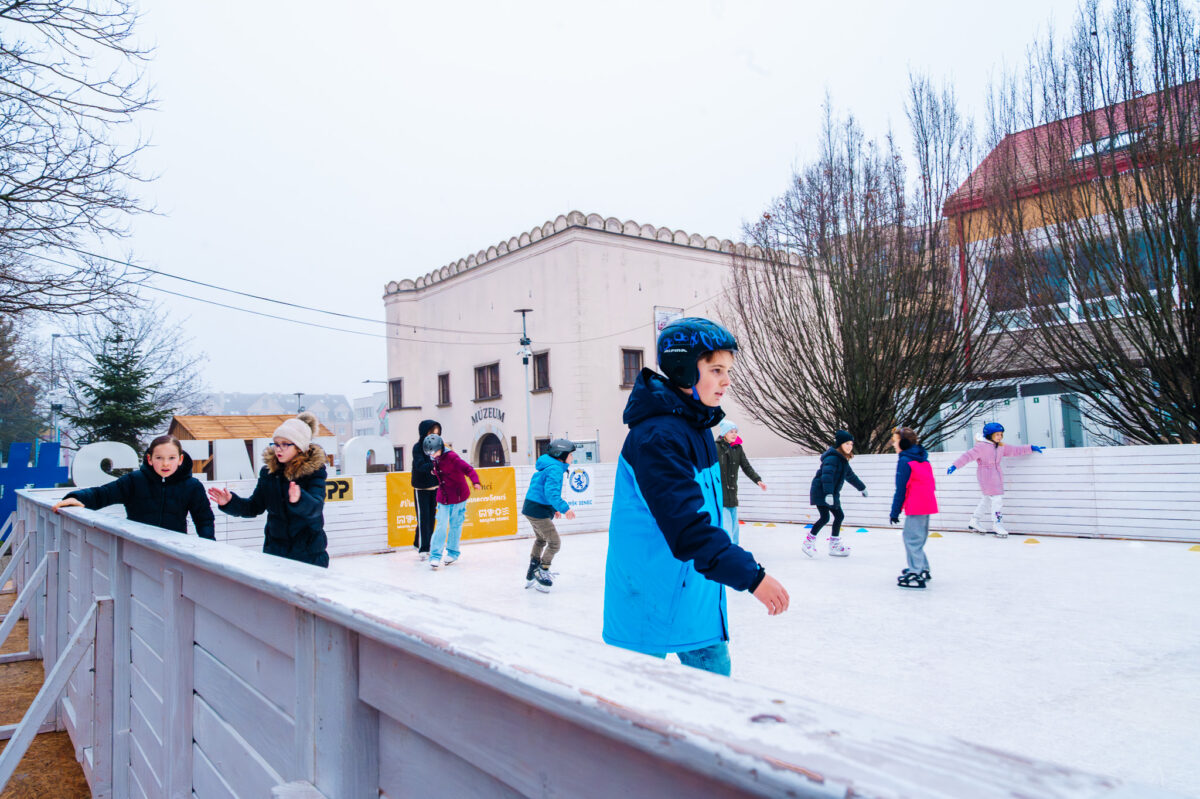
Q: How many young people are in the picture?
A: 10